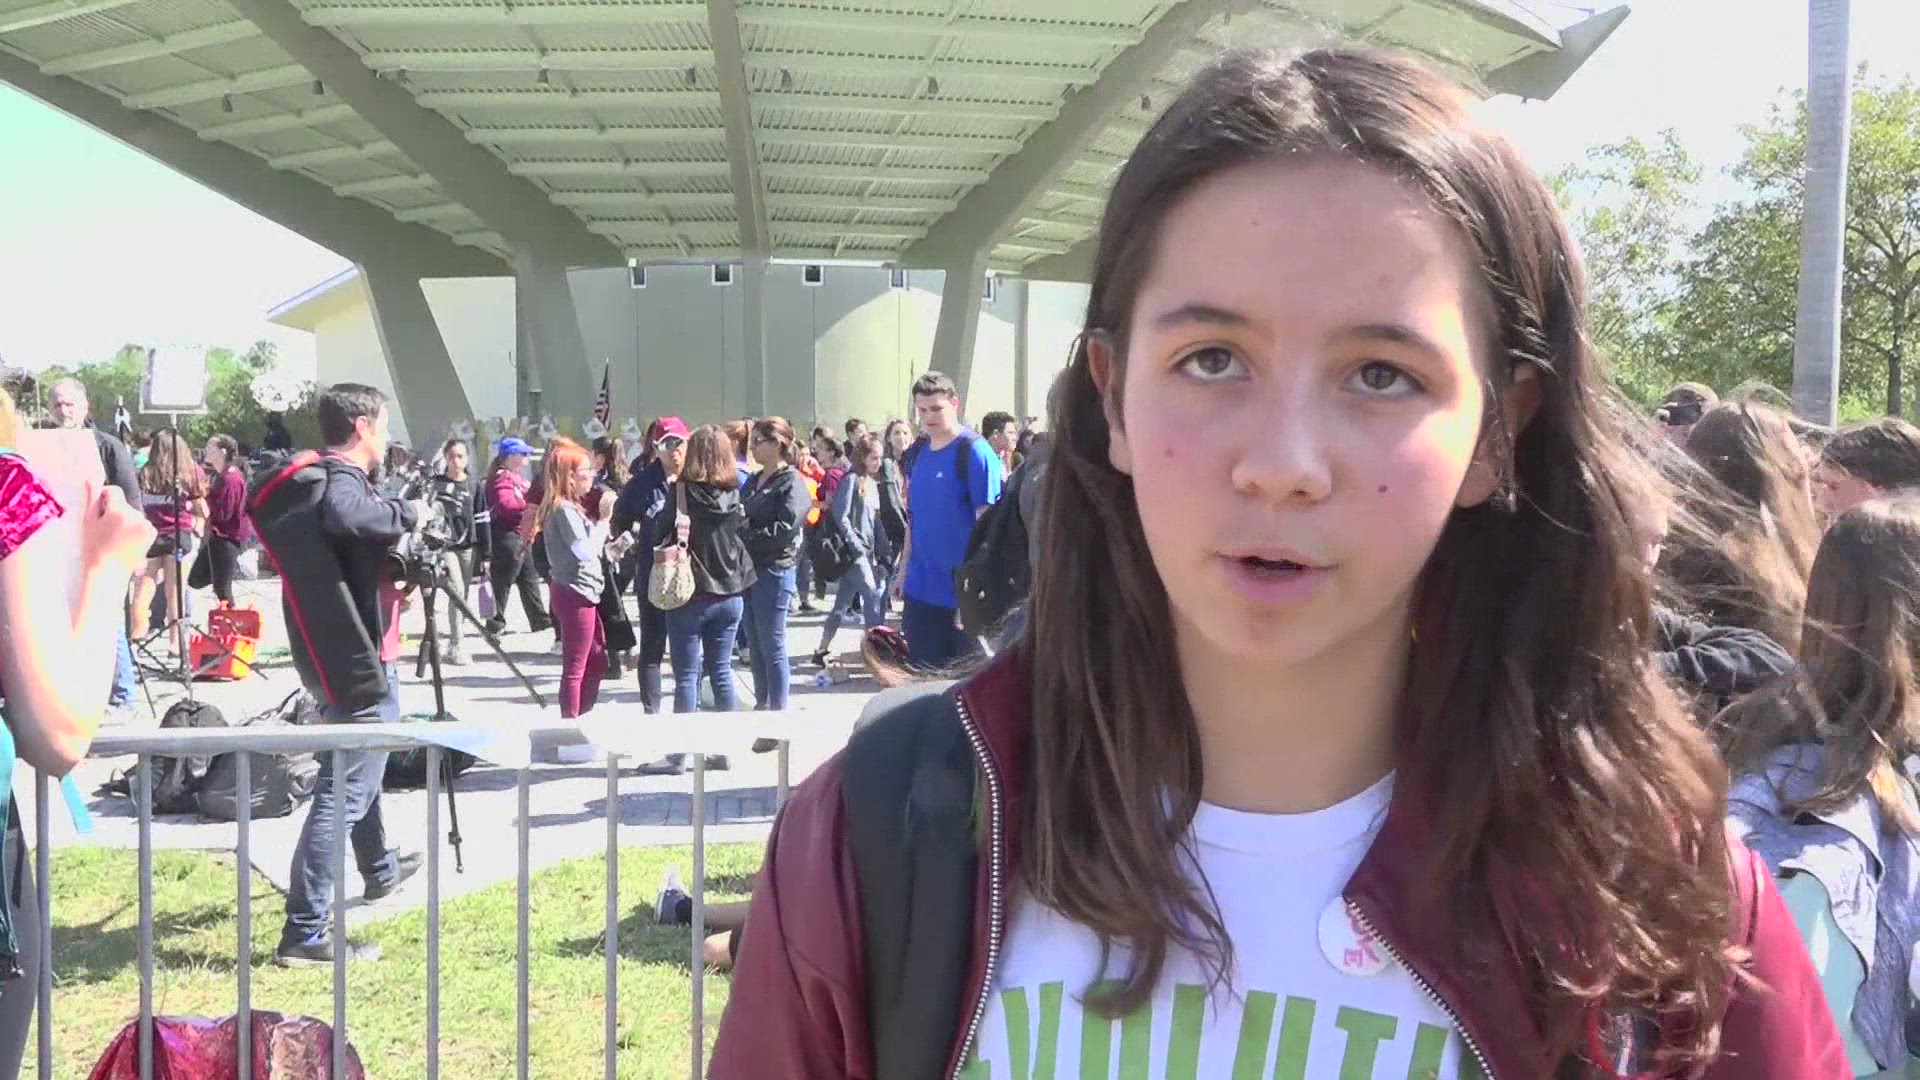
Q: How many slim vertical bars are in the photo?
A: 9